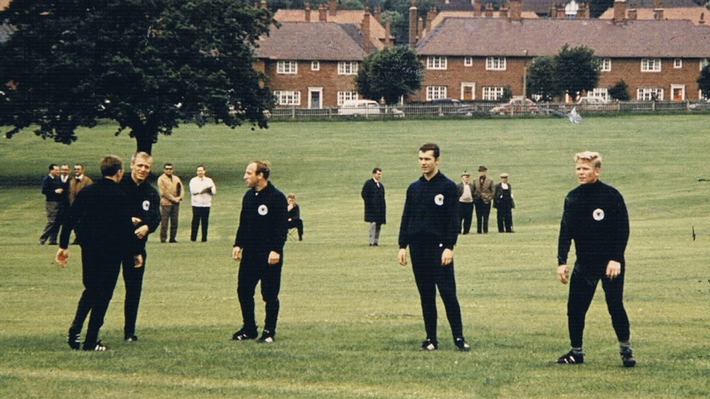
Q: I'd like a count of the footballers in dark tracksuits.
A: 5